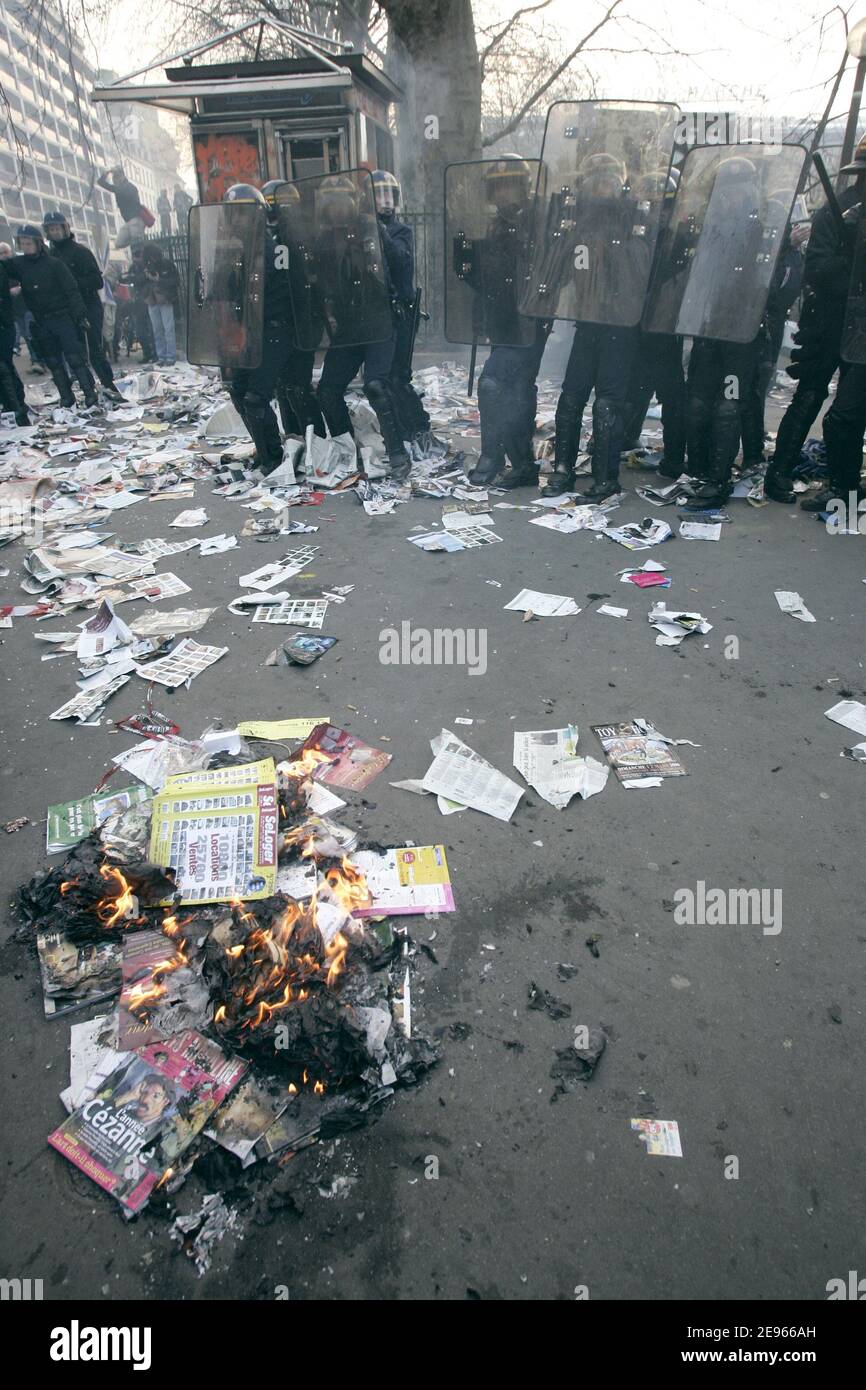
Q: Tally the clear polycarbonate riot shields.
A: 6